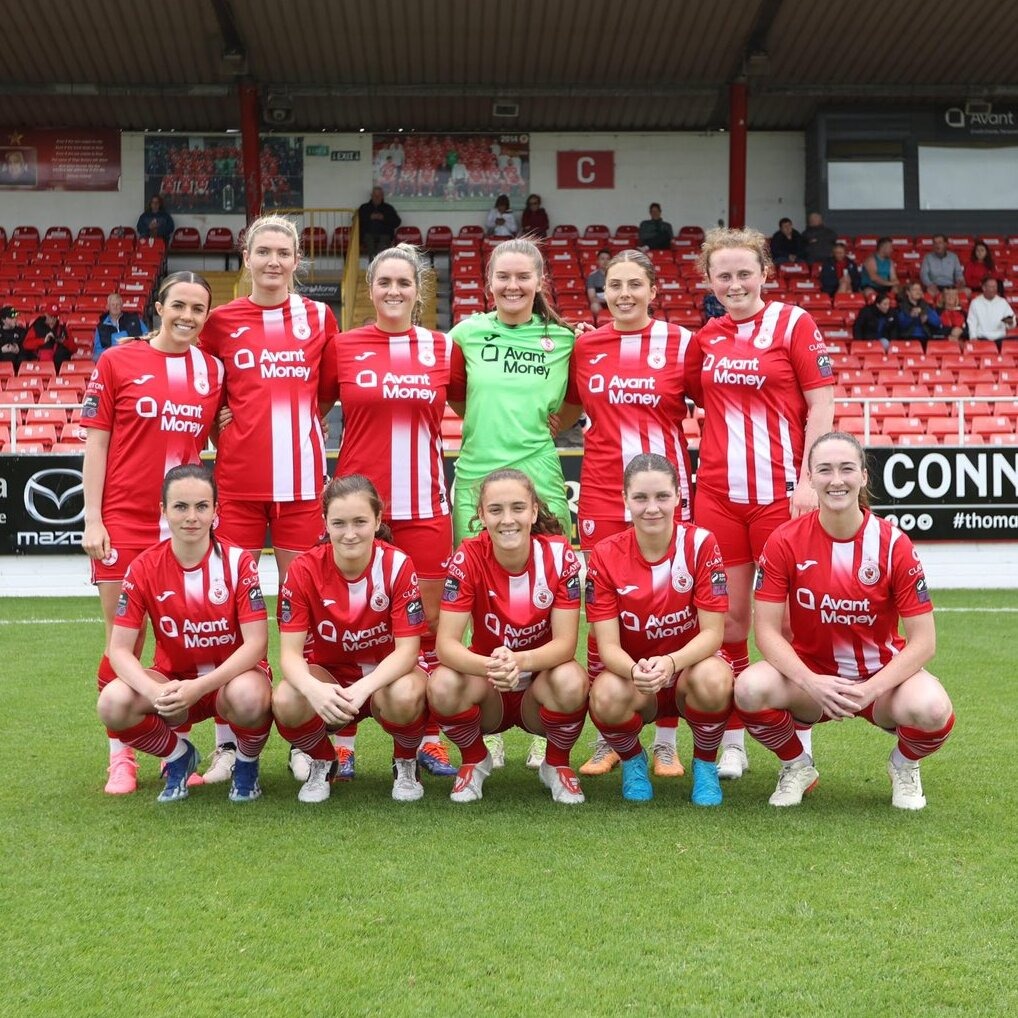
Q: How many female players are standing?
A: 6